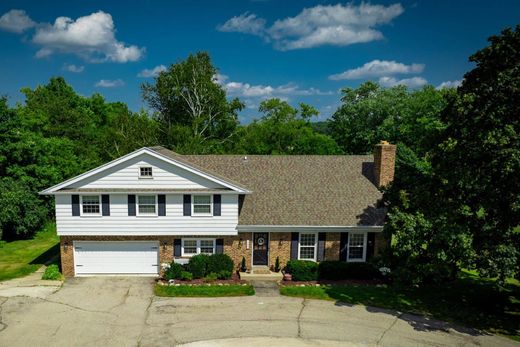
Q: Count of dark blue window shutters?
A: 12